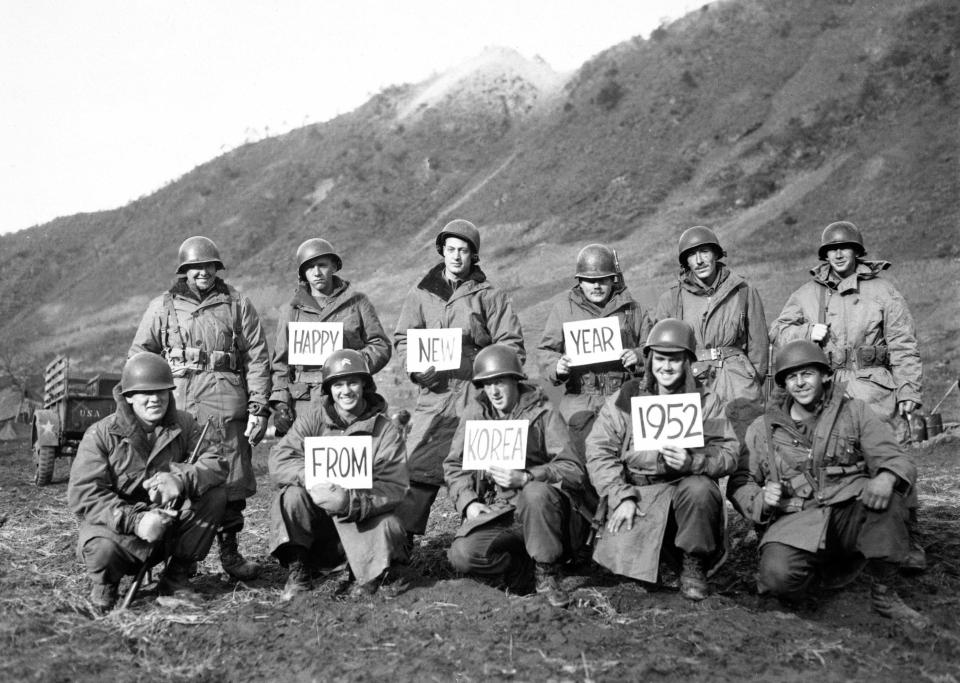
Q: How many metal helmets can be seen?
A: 11